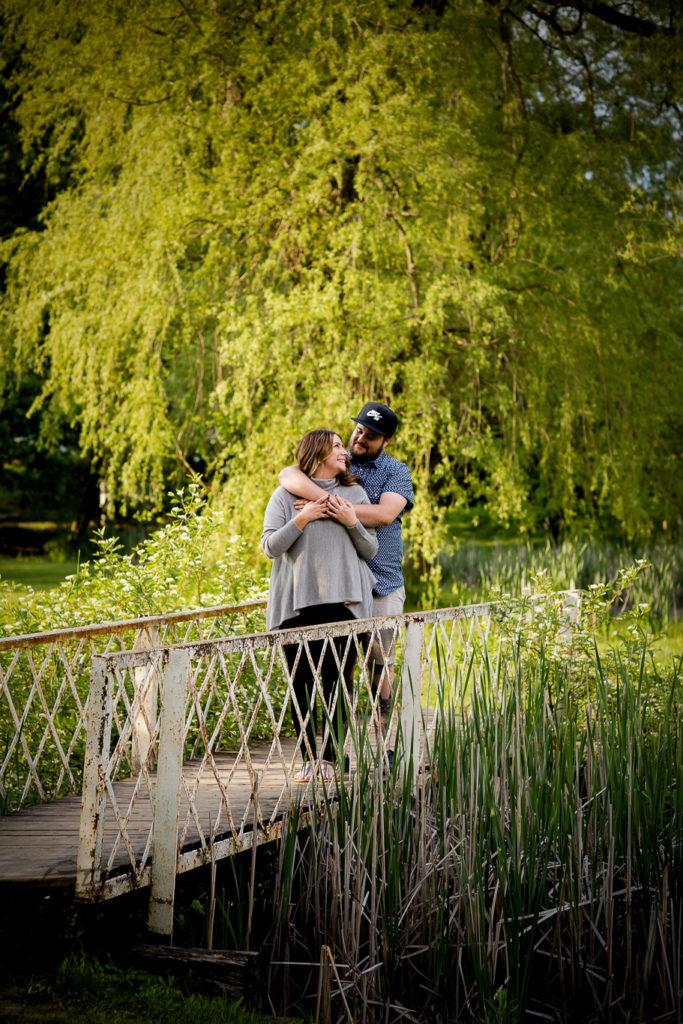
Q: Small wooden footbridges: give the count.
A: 1